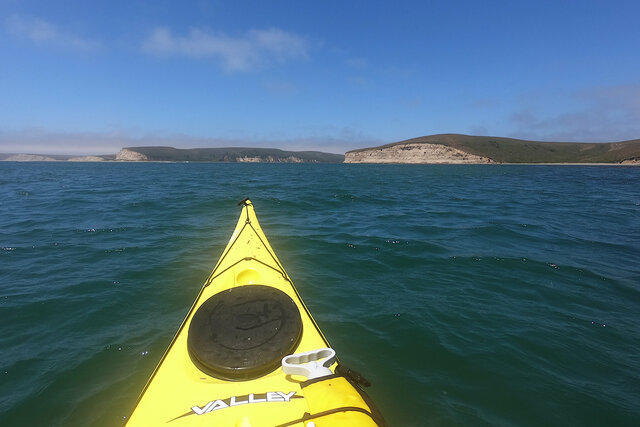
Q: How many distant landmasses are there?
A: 2